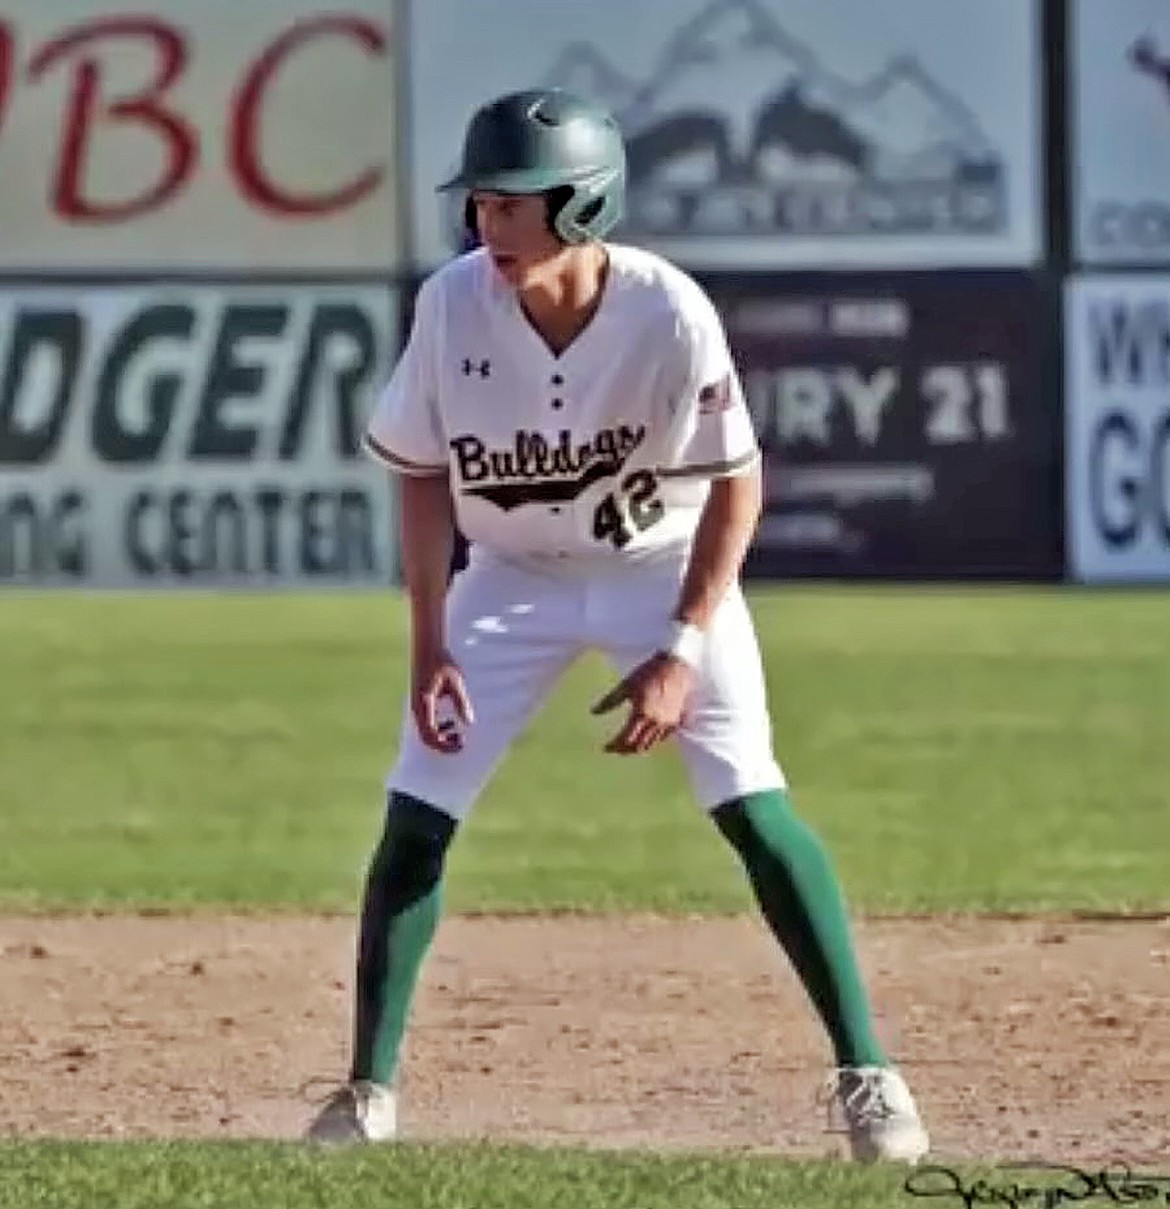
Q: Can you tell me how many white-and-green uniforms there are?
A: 1